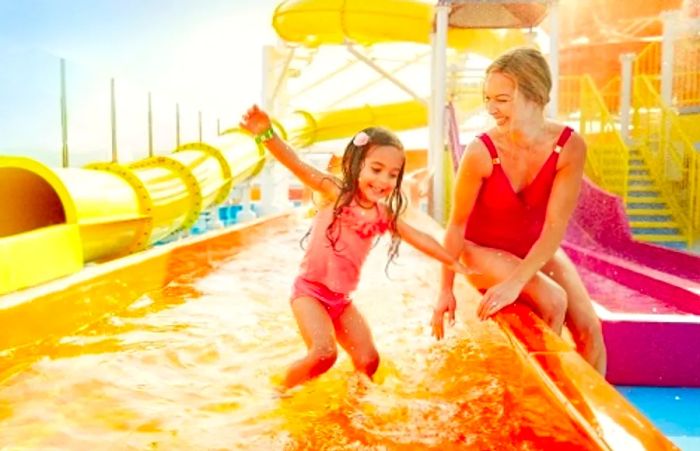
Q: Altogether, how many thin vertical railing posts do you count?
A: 6